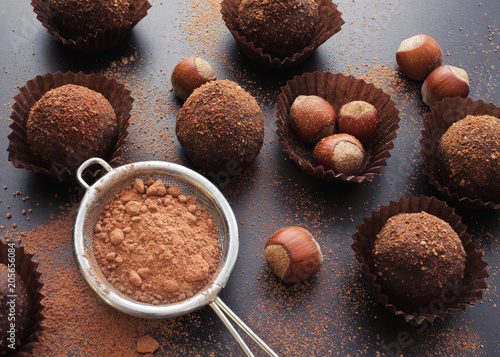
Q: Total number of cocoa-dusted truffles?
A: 7